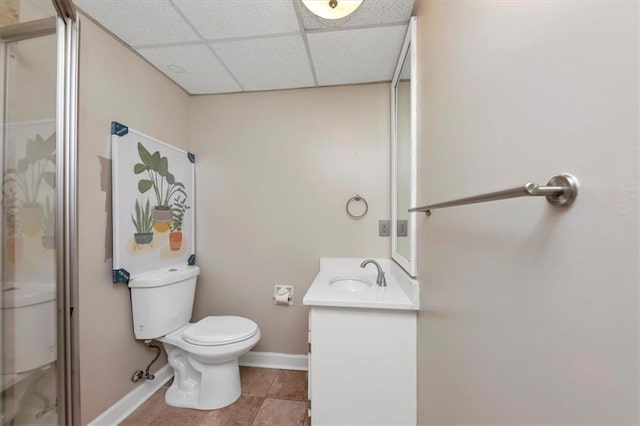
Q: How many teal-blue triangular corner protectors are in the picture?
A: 4